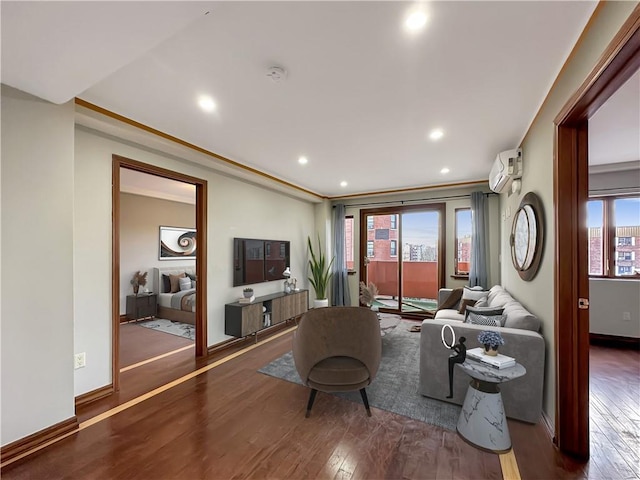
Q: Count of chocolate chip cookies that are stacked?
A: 0